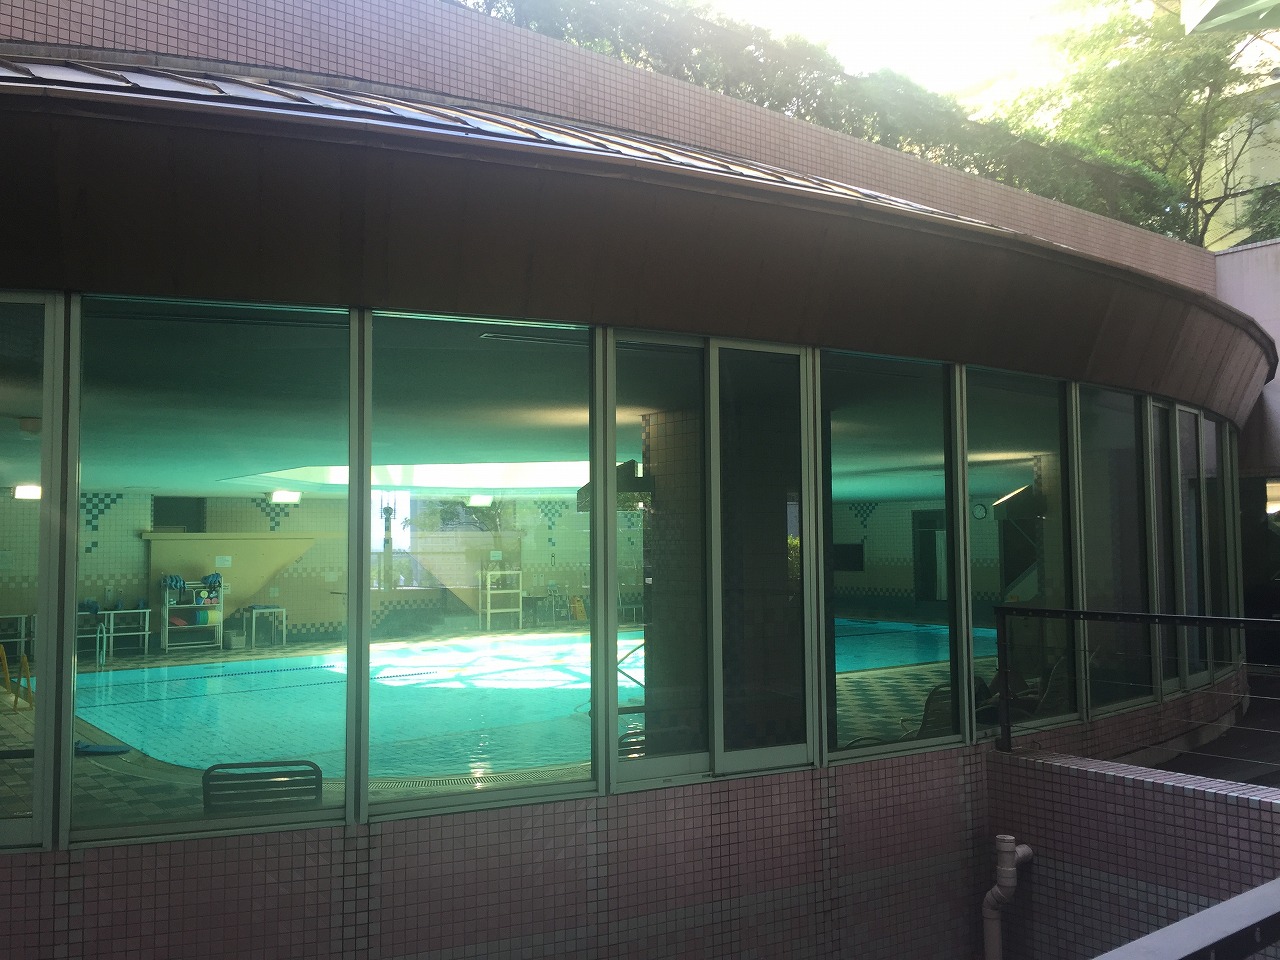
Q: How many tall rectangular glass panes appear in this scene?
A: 11